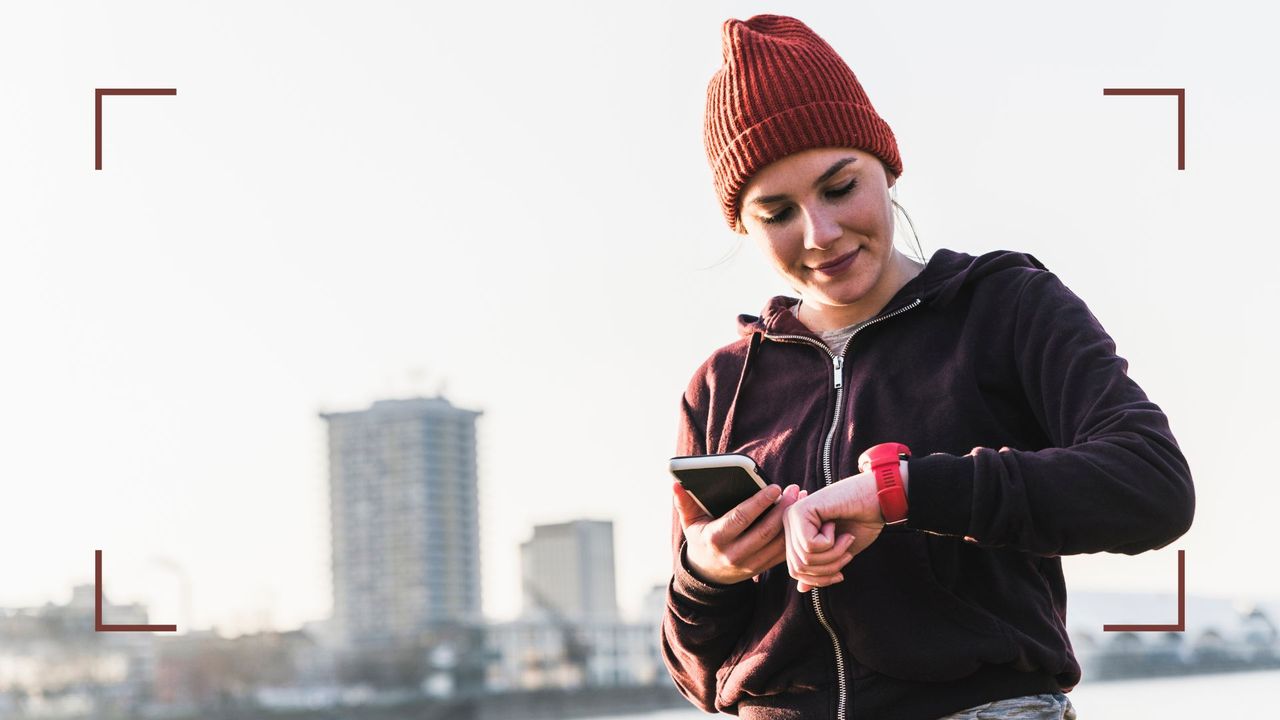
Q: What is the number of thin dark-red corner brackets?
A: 4